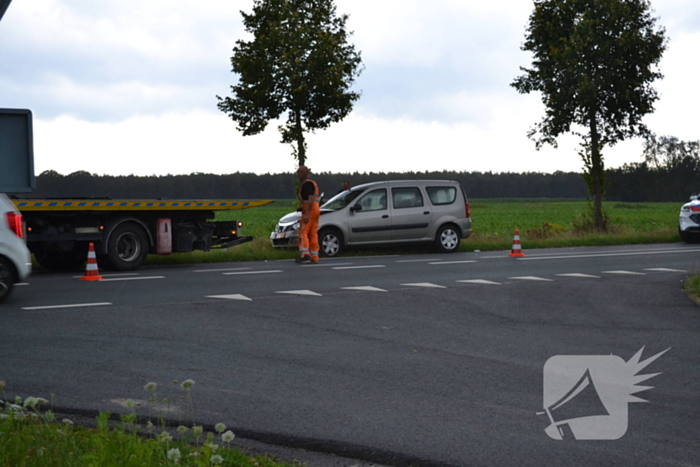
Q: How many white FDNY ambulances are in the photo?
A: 0